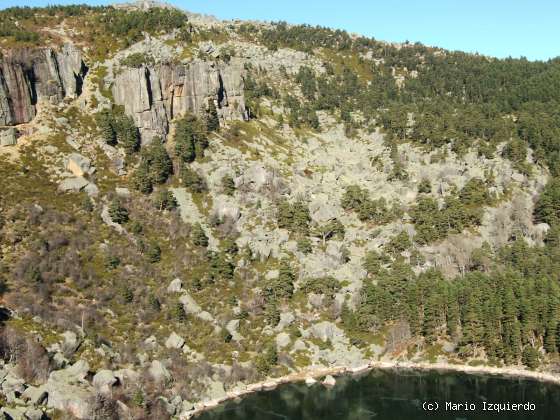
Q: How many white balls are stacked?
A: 0